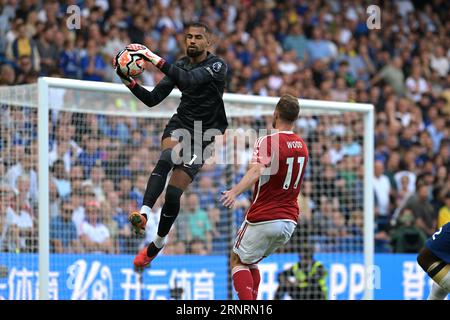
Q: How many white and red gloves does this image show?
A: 2